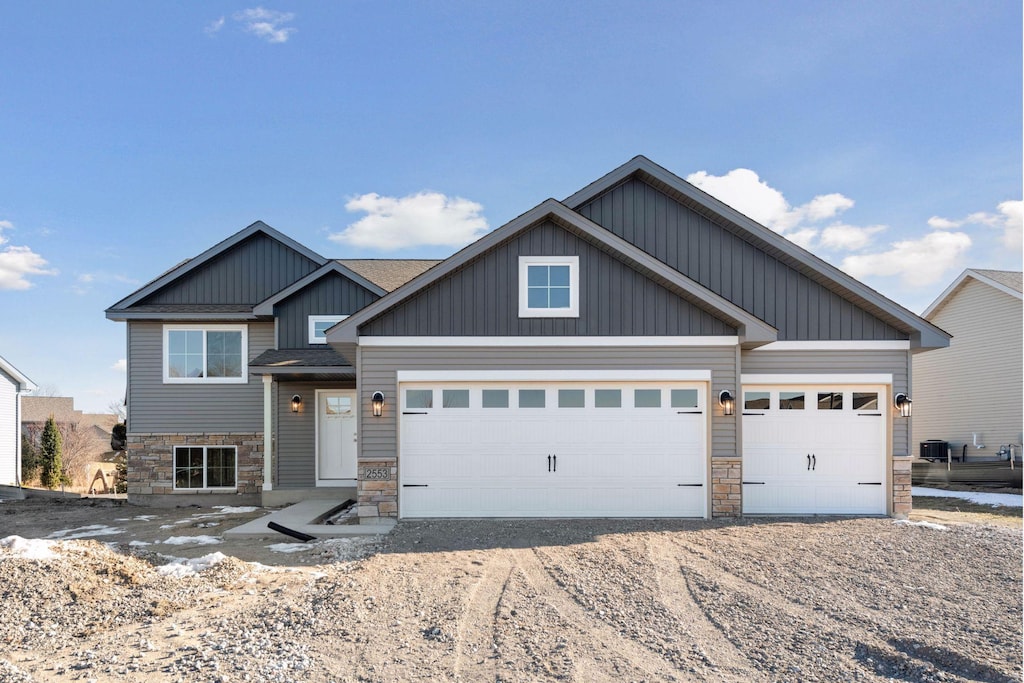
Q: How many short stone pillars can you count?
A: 3